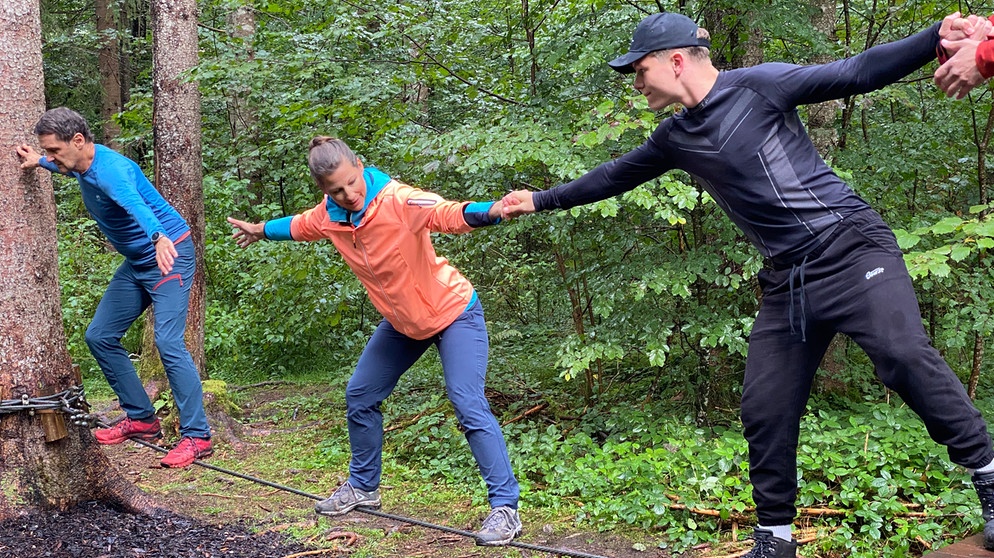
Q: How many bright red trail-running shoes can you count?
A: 2